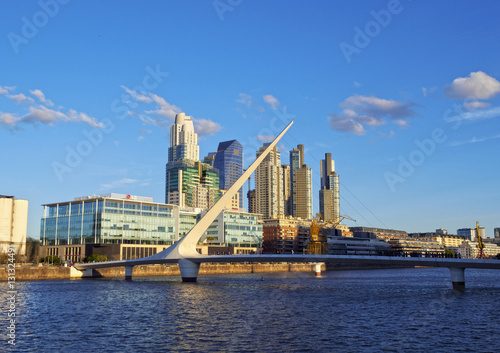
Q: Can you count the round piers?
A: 4